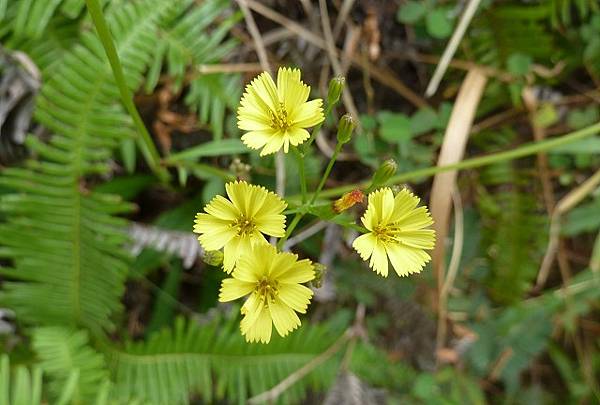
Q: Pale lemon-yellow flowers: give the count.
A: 4